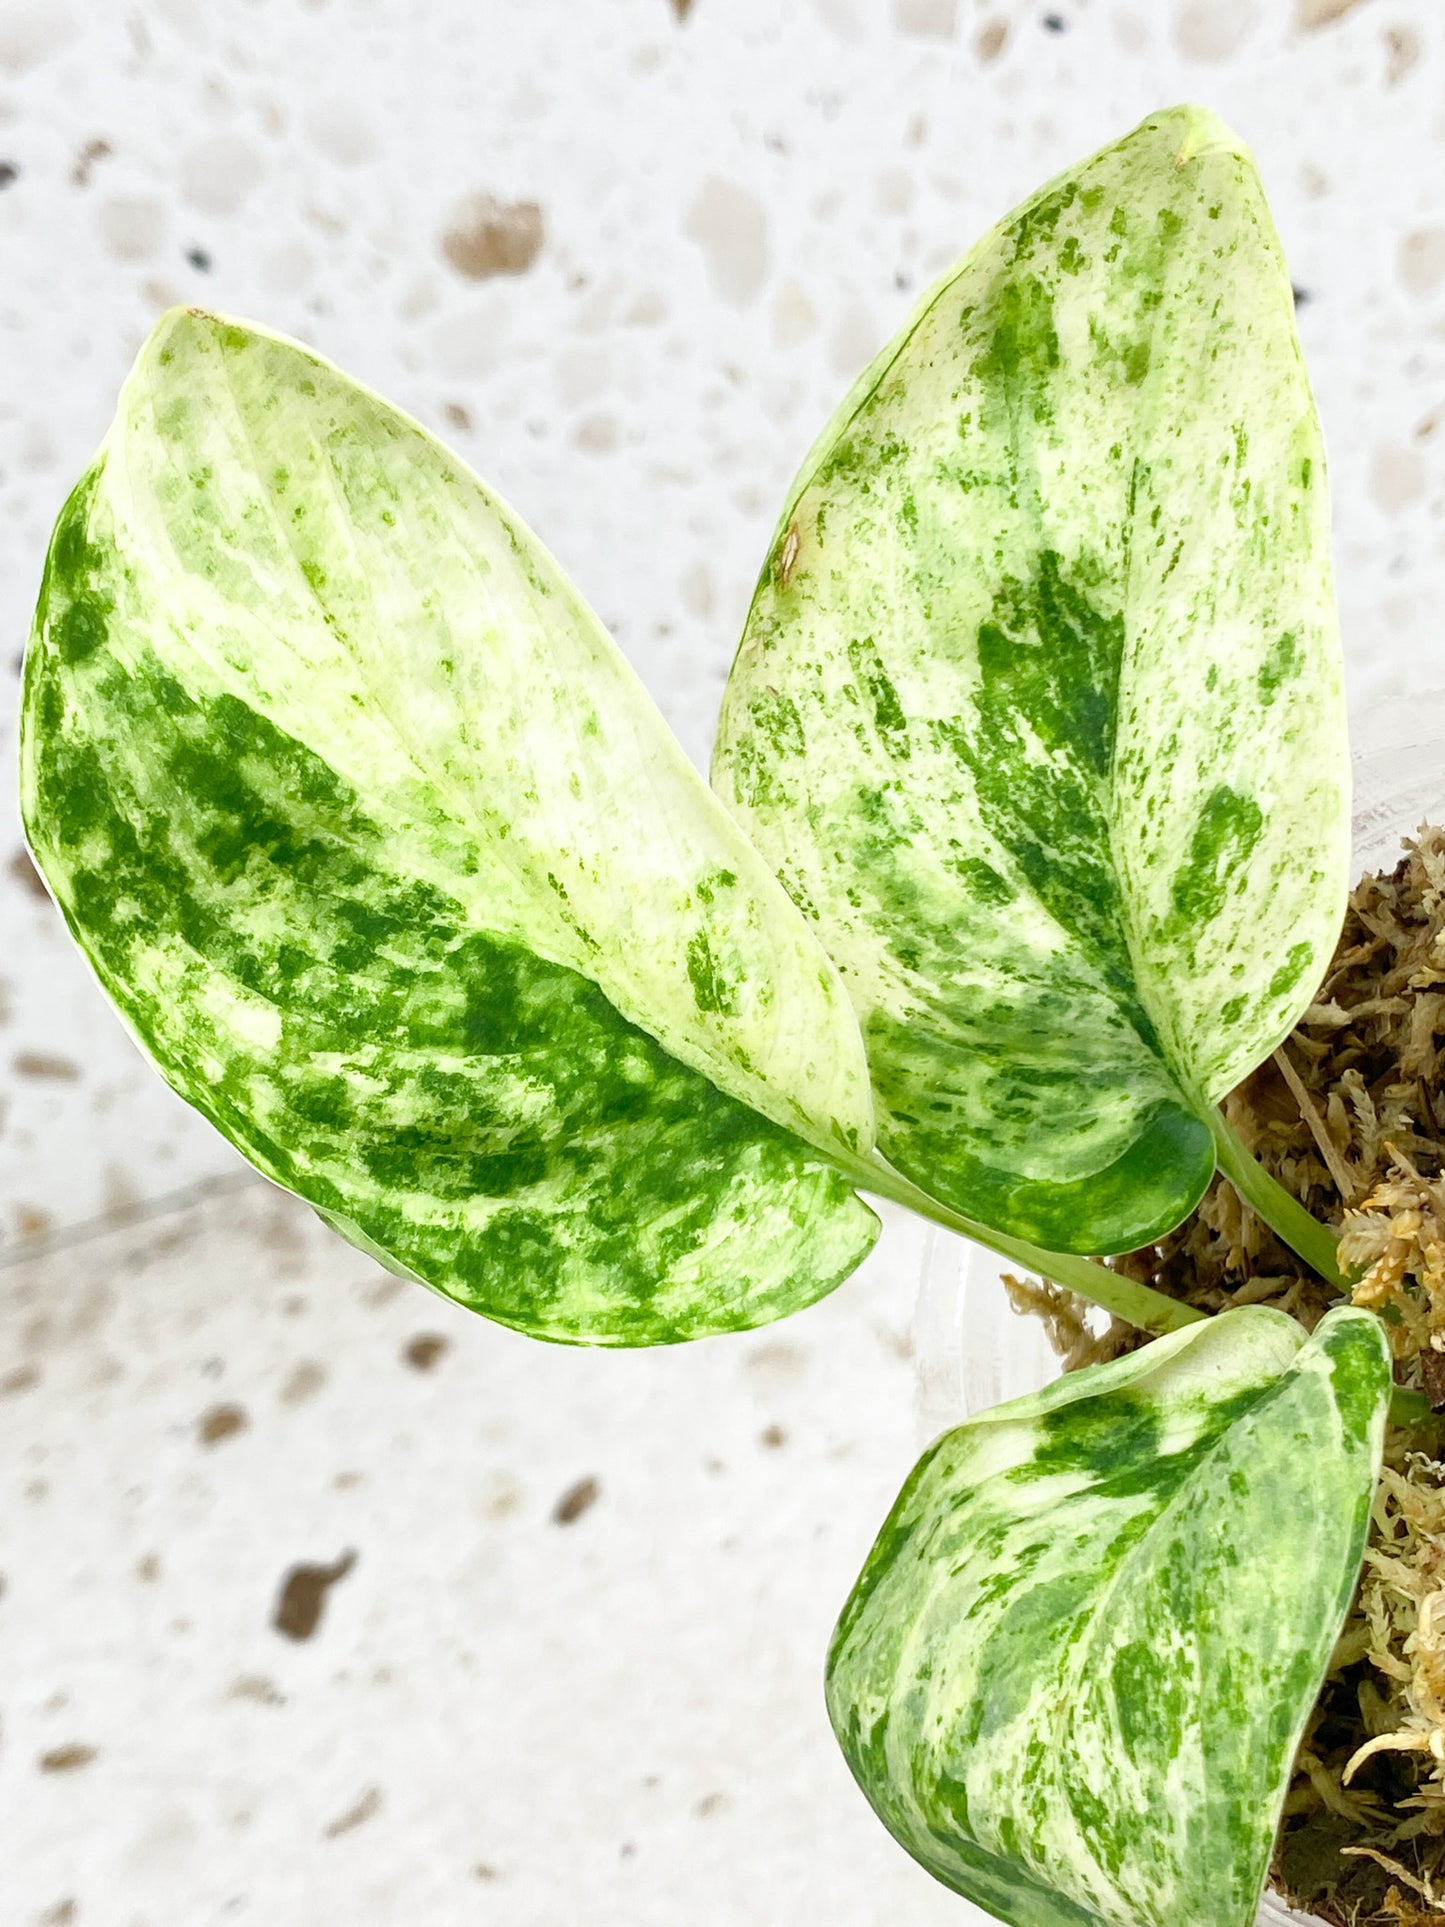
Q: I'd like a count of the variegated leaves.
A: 3